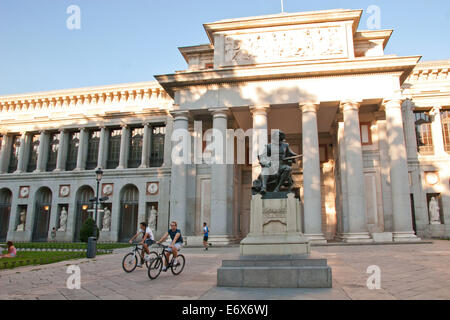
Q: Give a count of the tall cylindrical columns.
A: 6